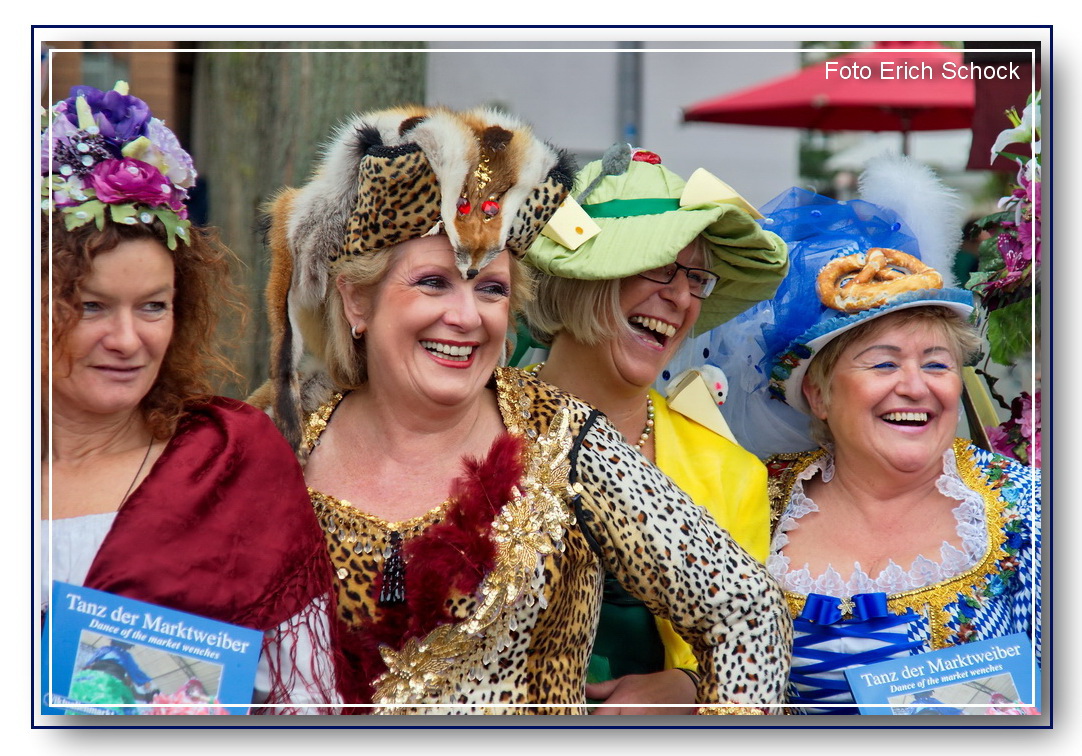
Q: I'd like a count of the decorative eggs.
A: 0